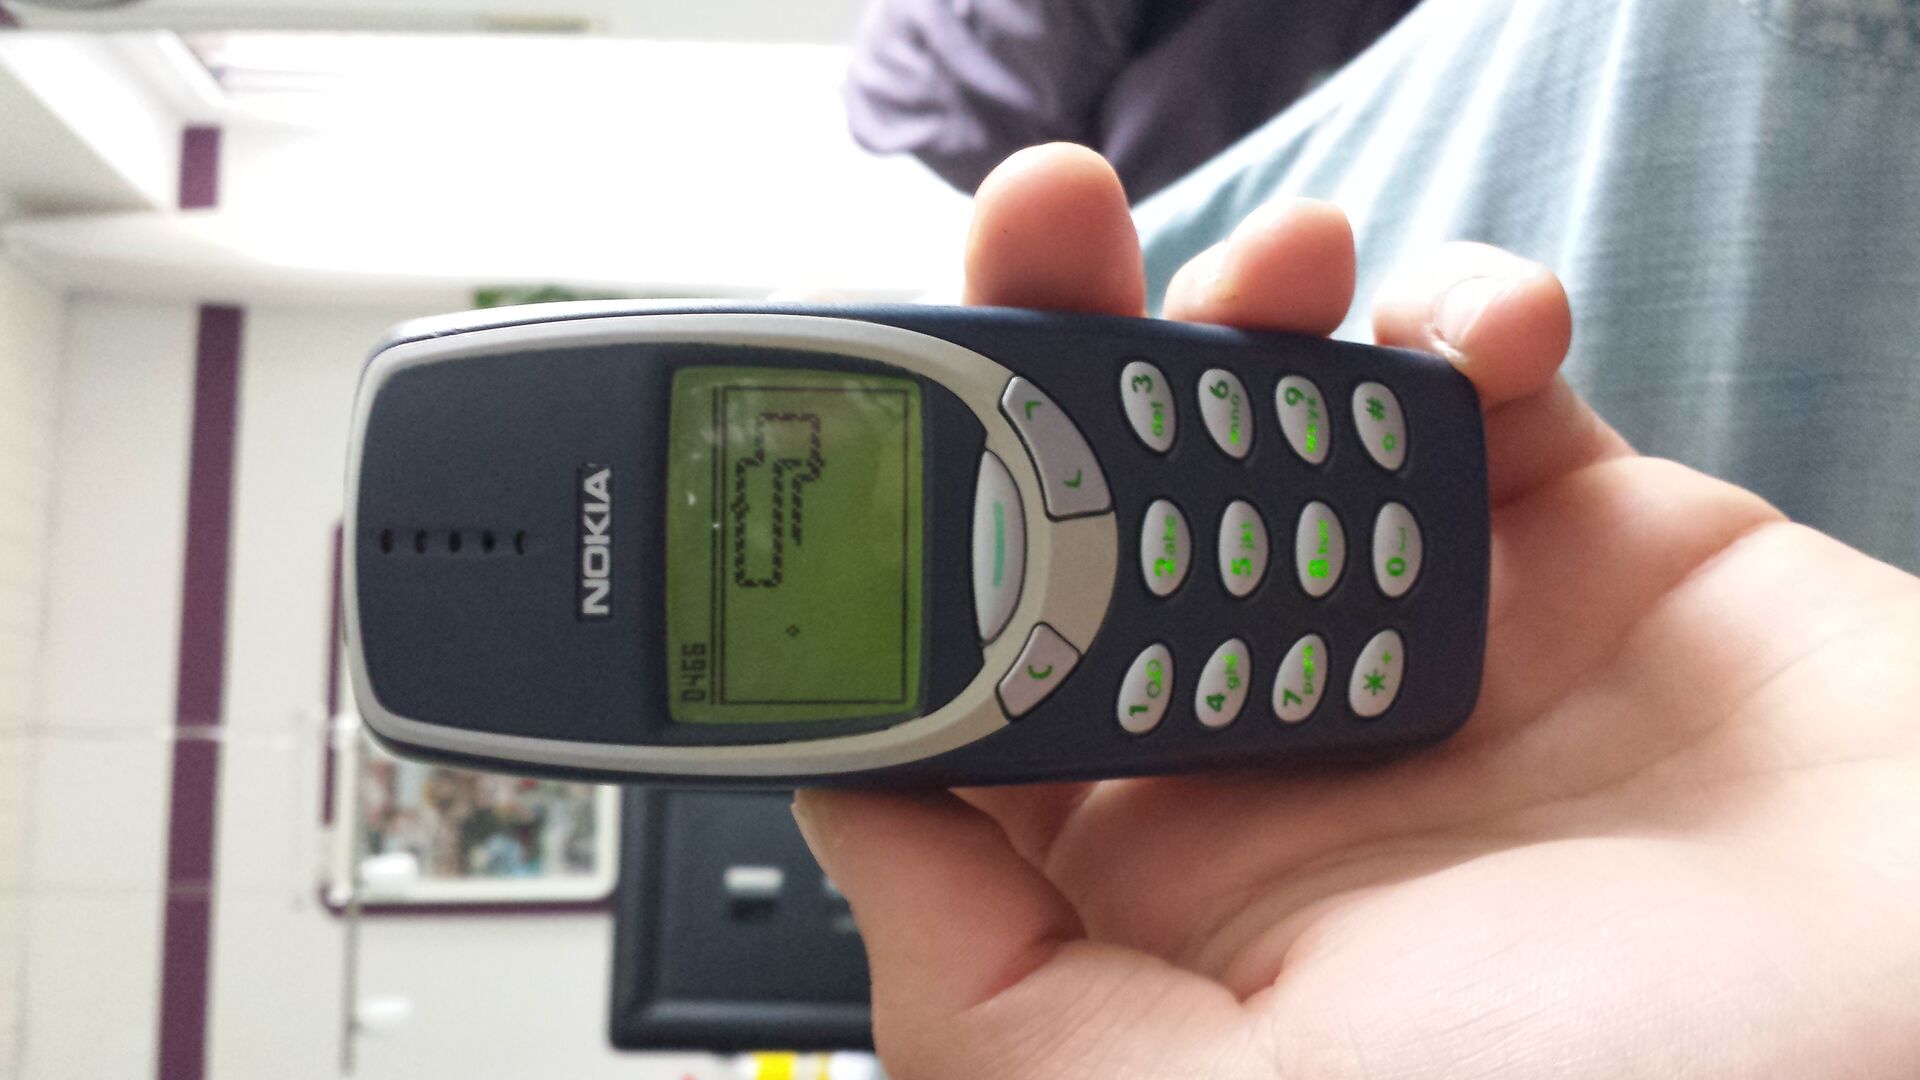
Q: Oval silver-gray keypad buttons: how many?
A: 12